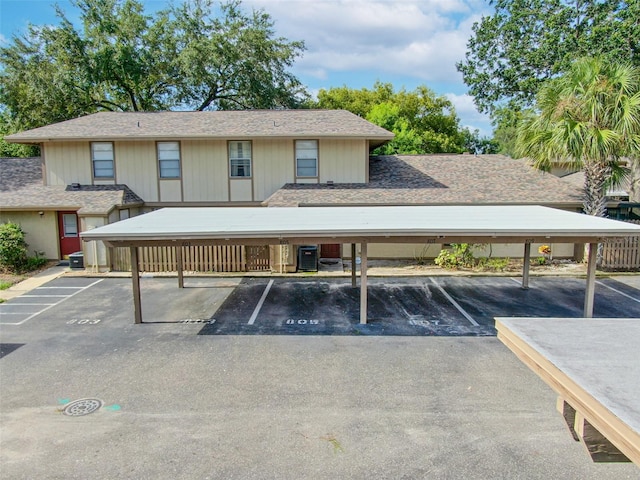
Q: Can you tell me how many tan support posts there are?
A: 6